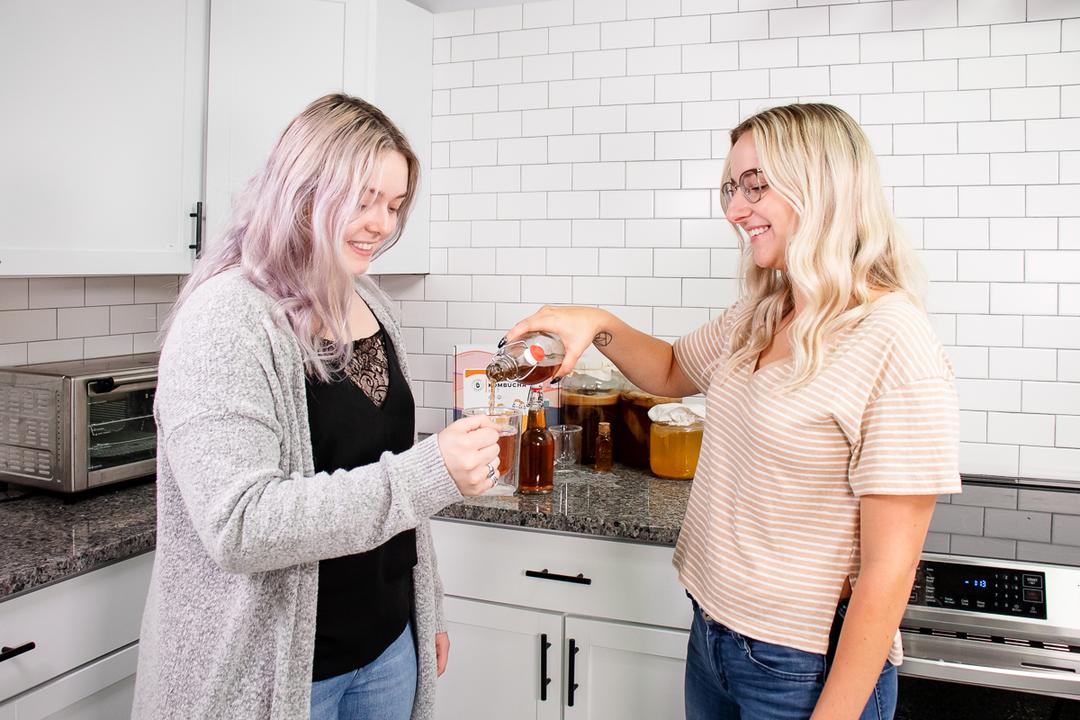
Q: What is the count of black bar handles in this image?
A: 5